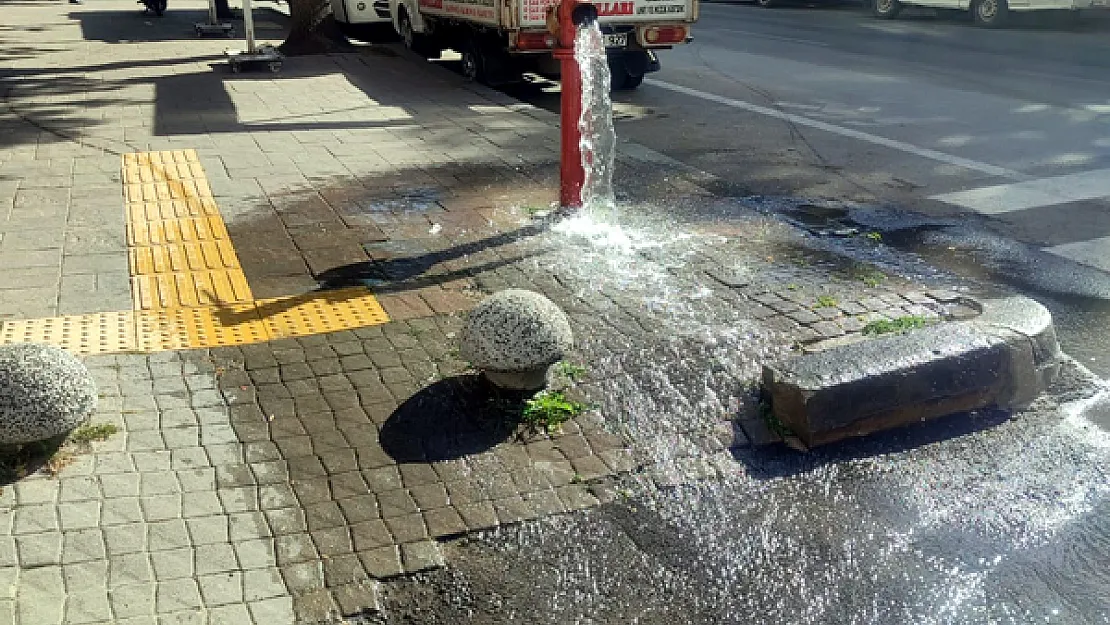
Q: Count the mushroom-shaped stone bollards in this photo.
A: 2